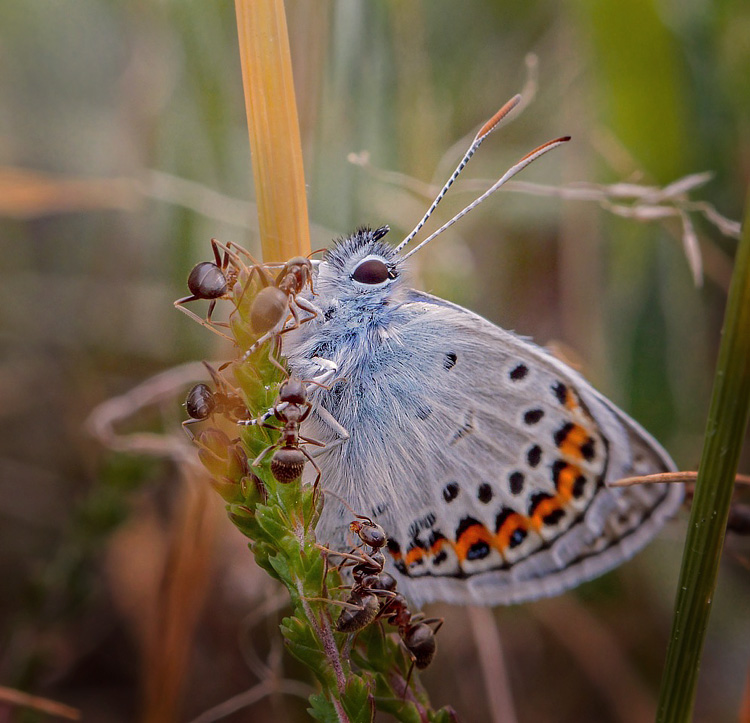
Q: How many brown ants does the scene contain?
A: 6